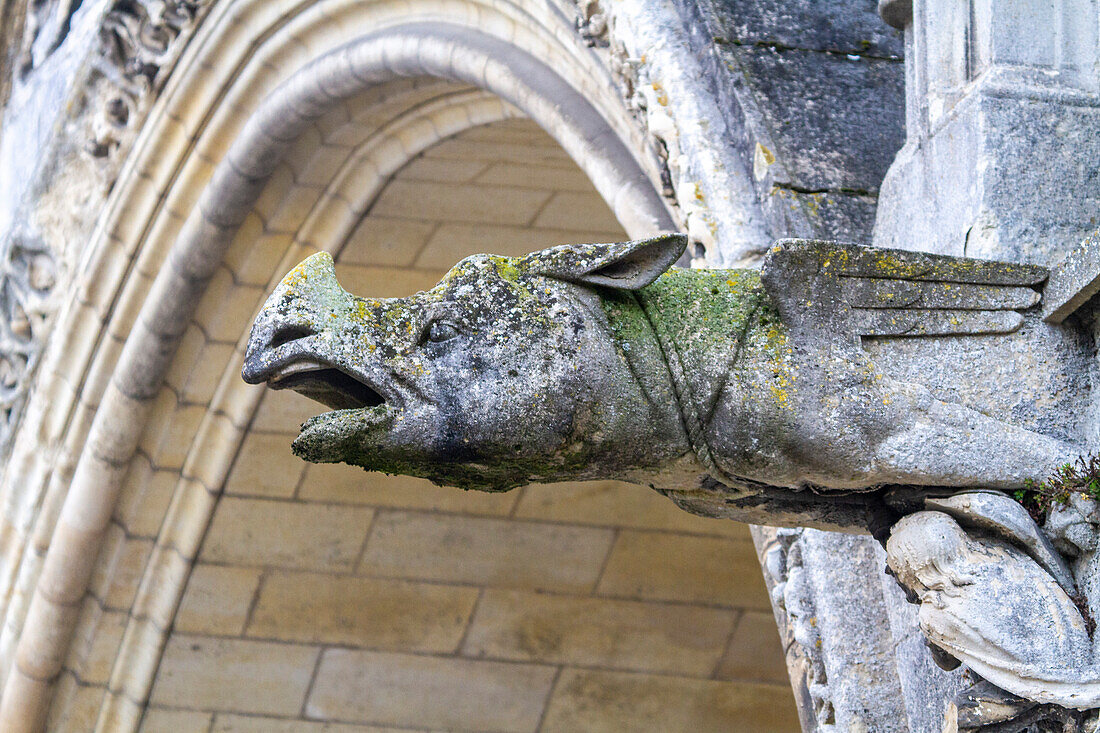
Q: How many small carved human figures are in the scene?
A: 1